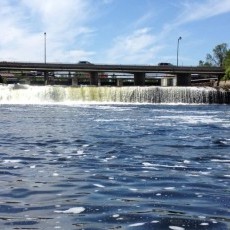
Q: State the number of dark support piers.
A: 4